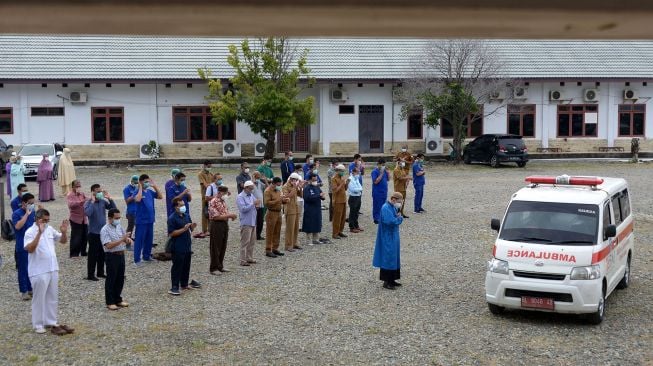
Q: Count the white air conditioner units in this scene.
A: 11